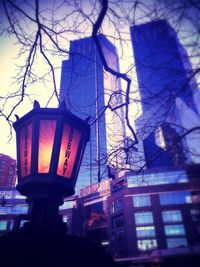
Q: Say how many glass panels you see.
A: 3